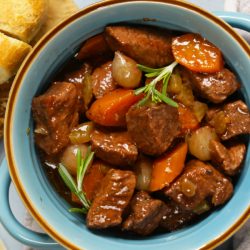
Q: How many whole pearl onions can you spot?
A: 4